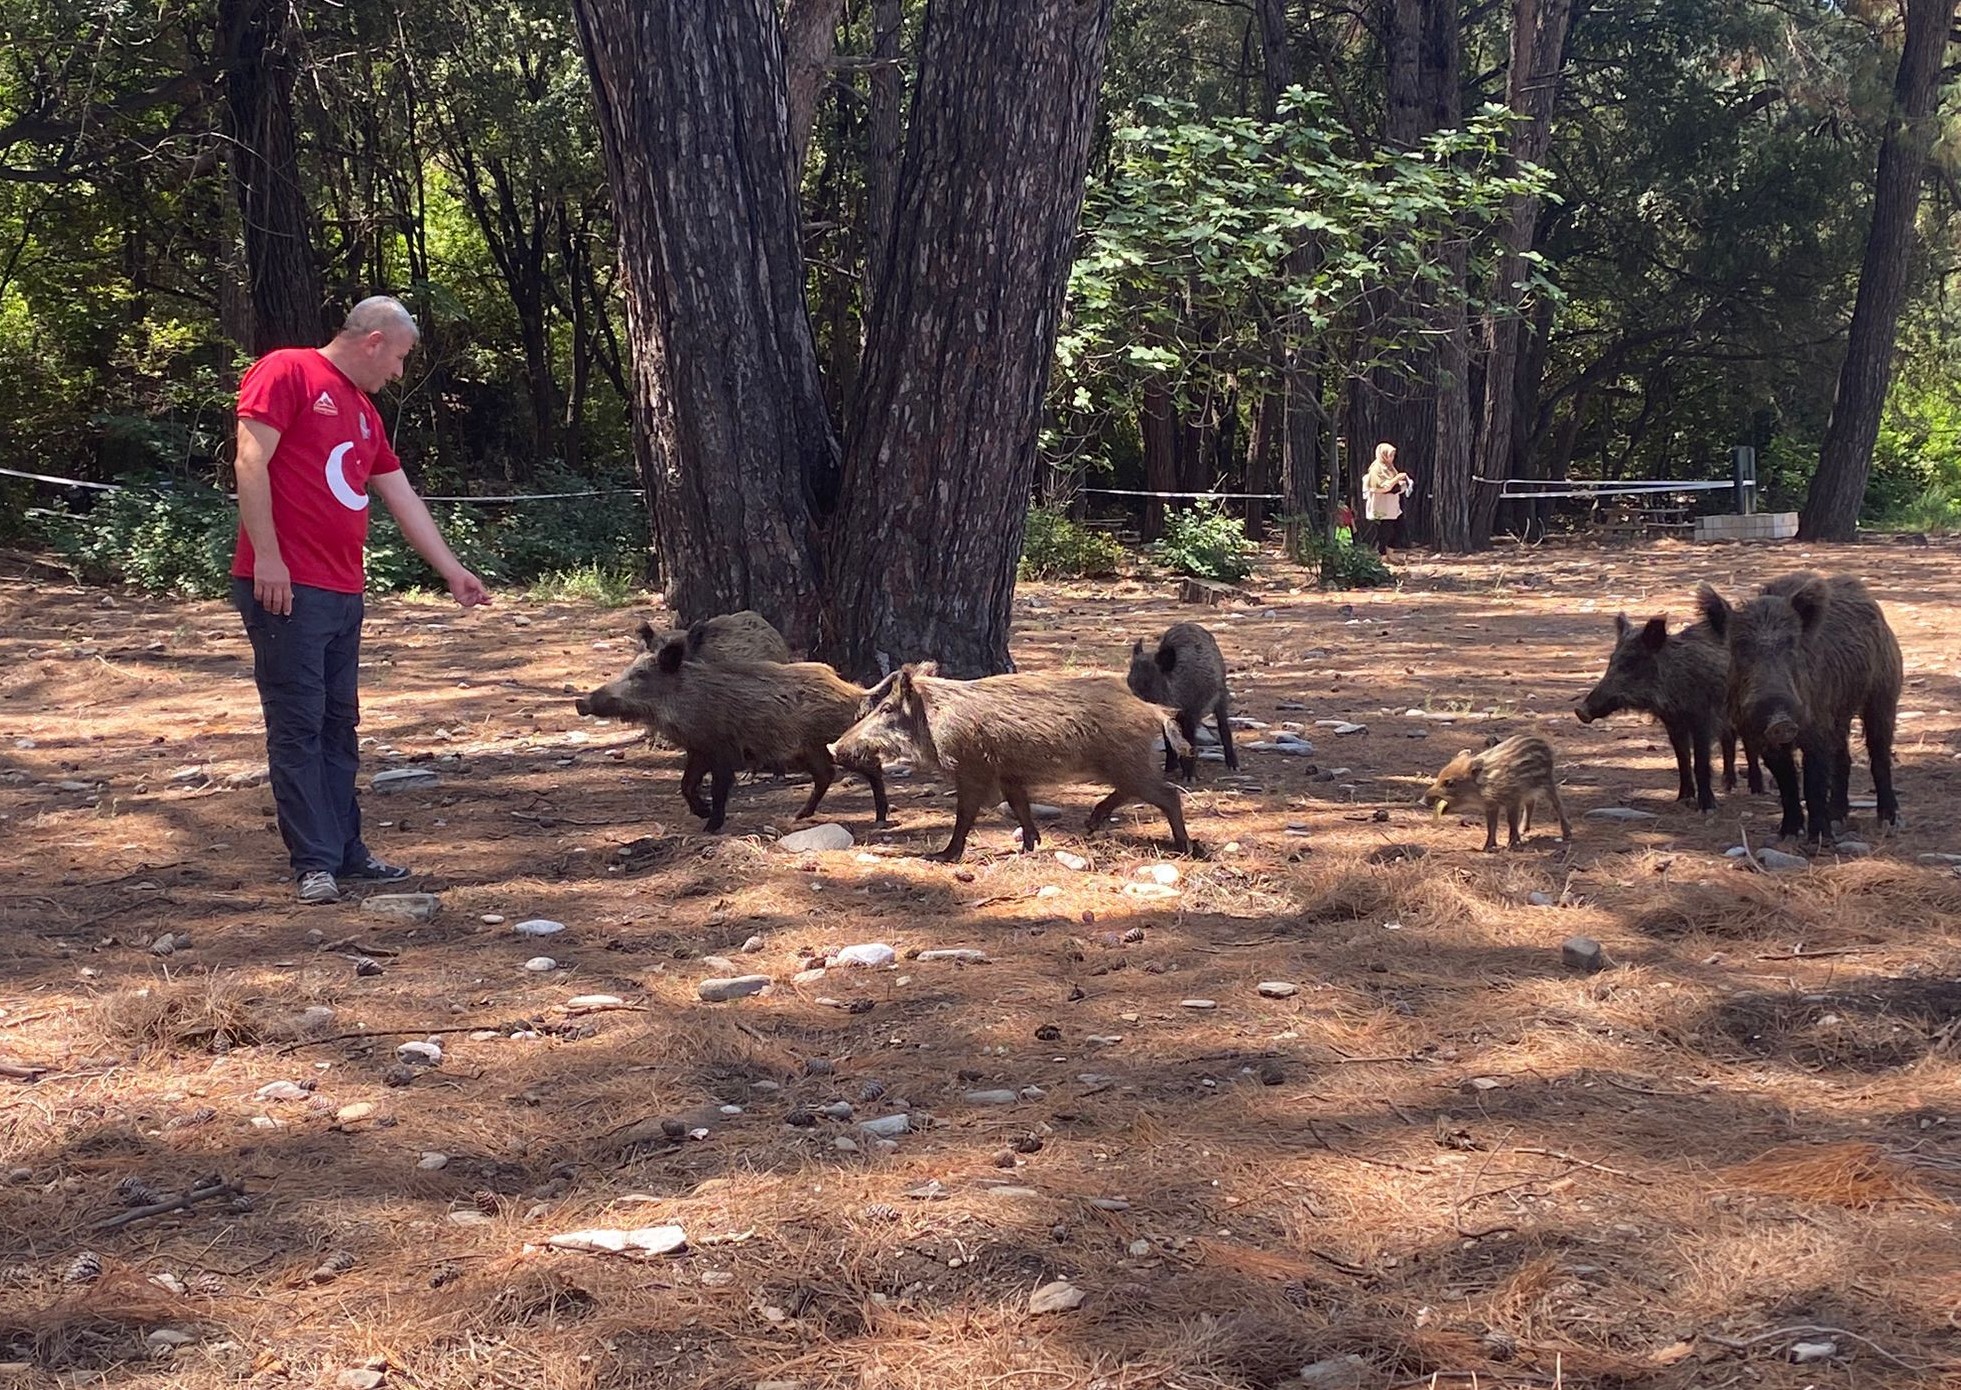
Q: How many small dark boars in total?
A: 2